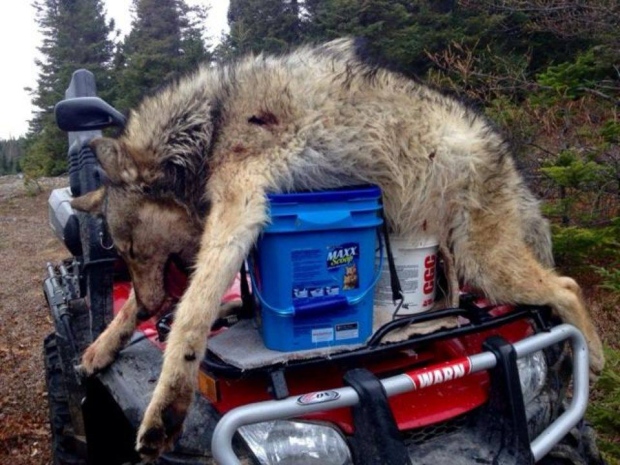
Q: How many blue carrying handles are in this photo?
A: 1